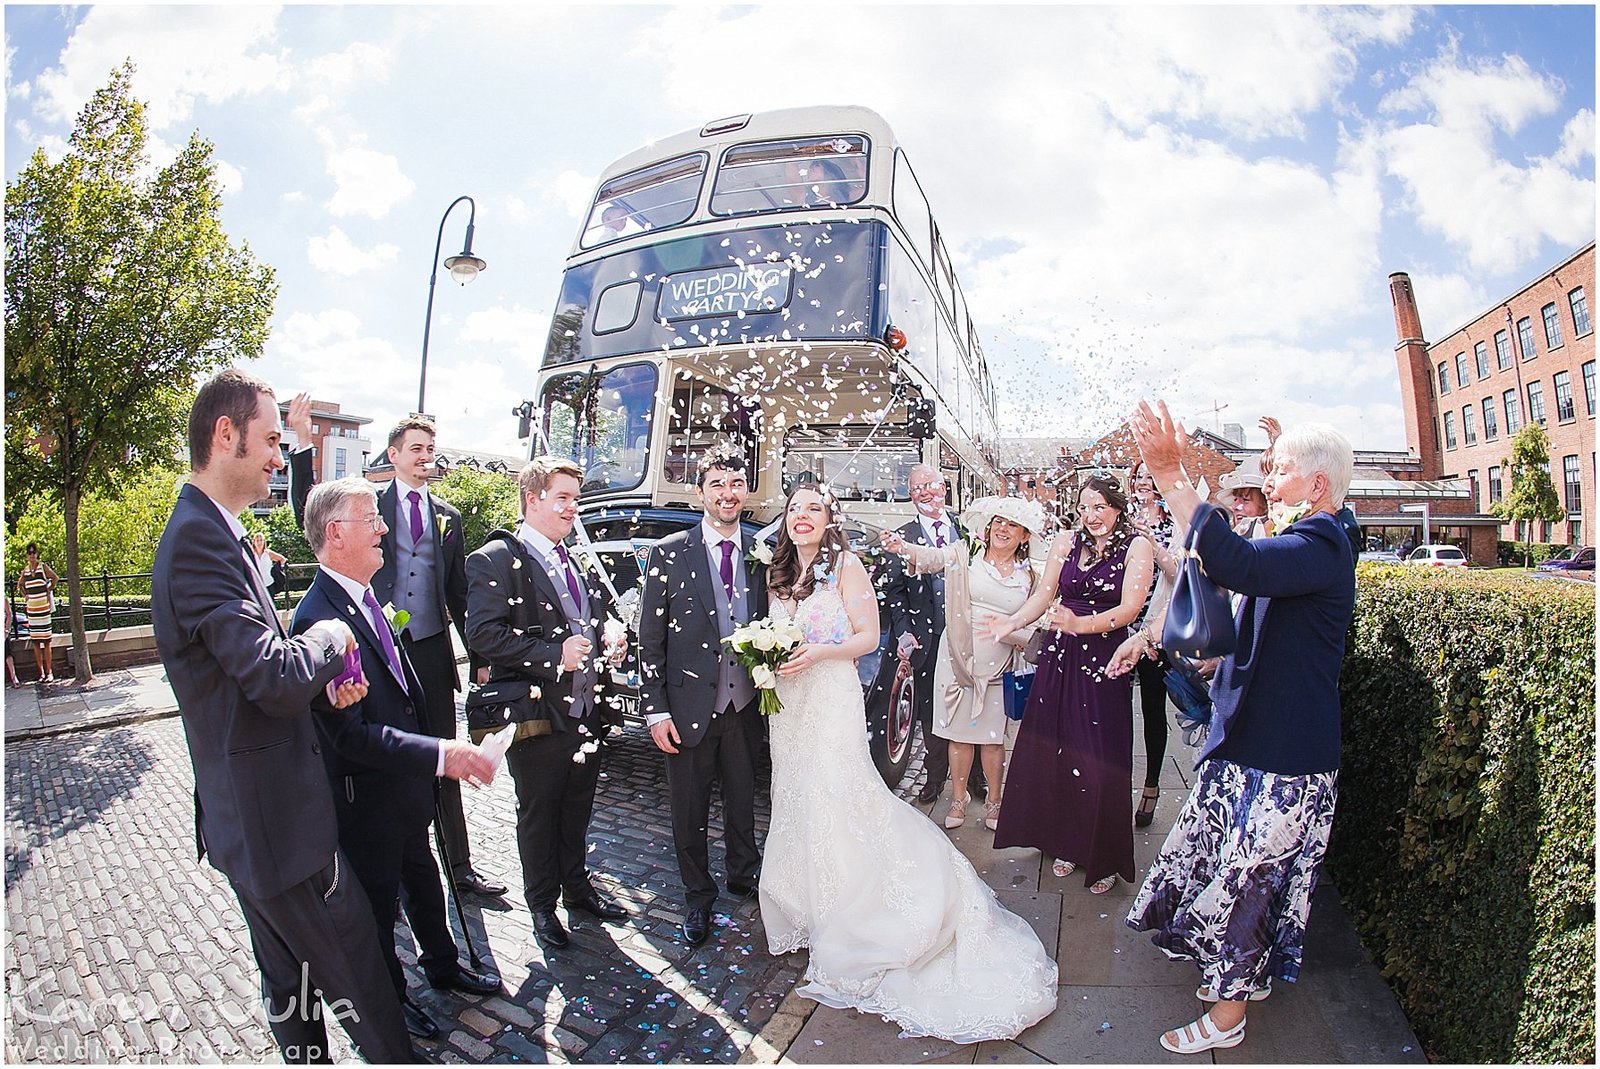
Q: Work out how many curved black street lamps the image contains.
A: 1